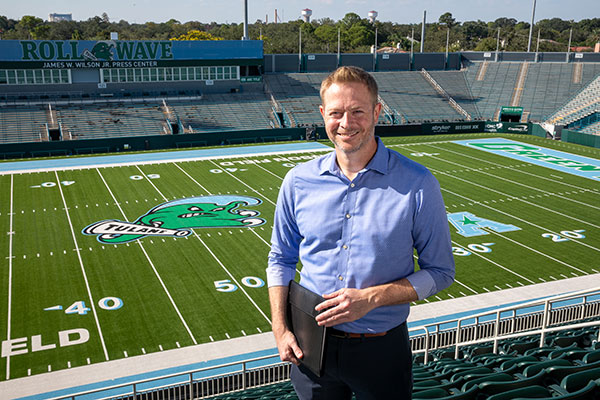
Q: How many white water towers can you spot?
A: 2